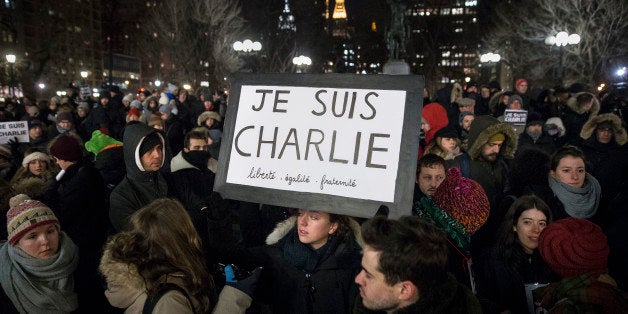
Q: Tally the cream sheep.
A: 0